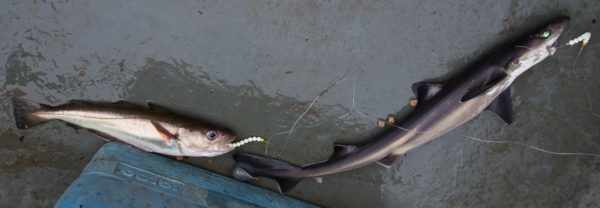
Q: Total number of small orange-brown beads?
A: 3